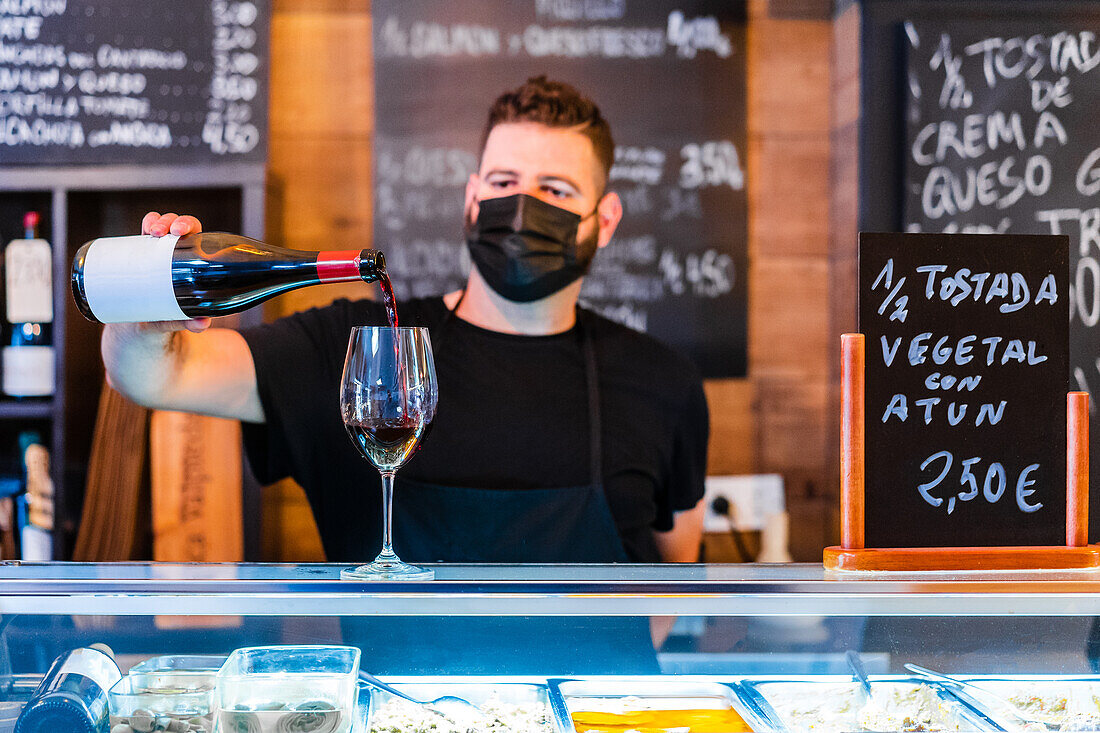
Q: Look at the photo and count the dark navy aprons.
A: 1